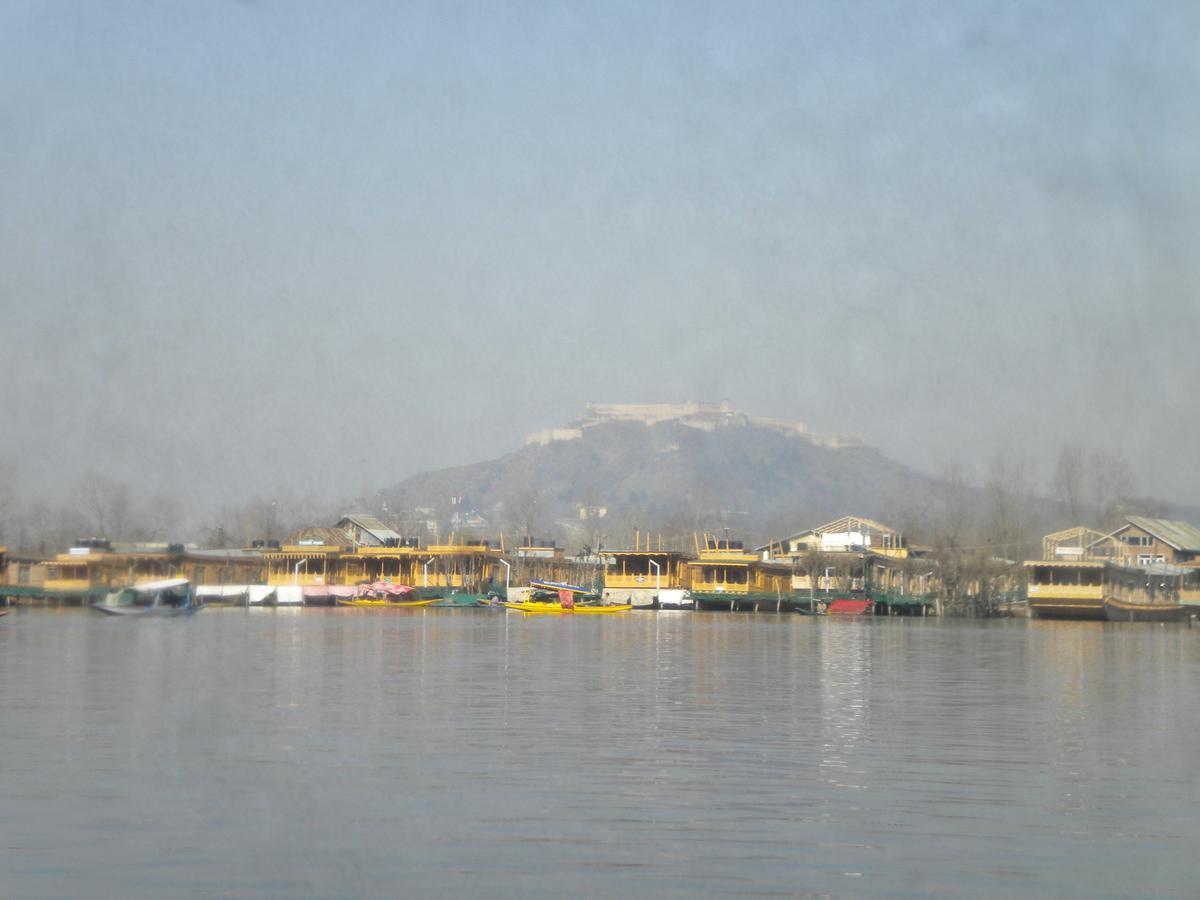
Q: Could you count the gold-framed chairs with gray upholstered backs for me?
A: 0